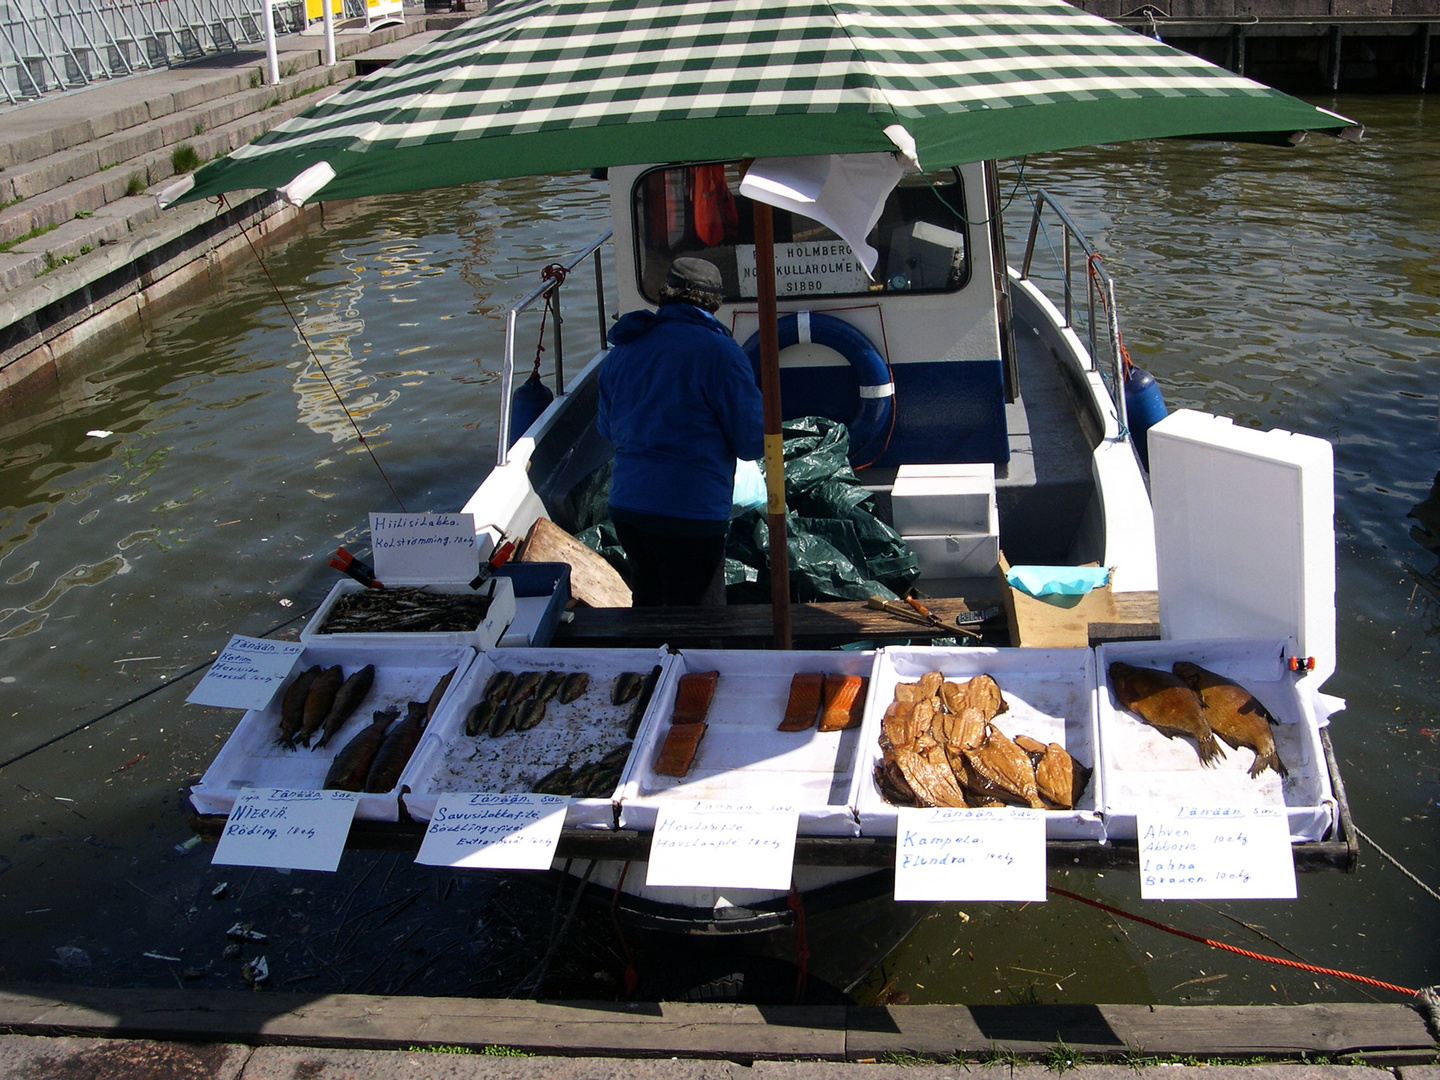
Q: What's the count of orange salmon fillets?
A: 4